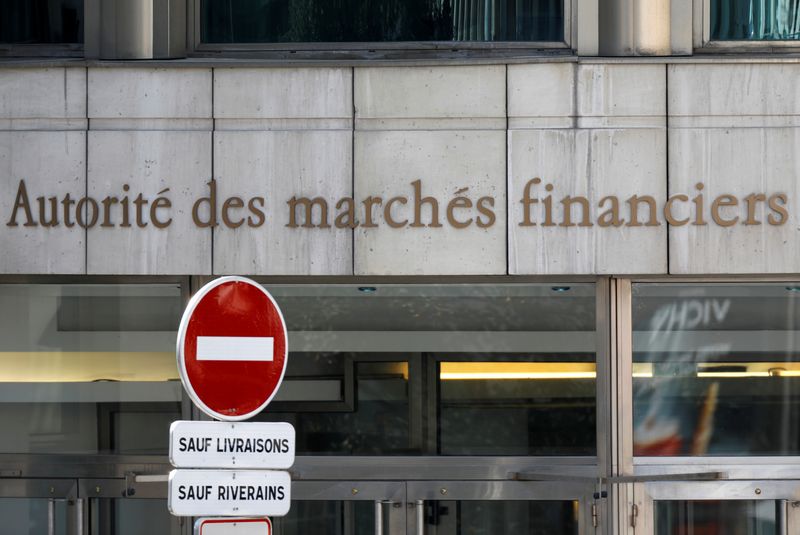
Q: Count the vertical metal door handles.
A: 5